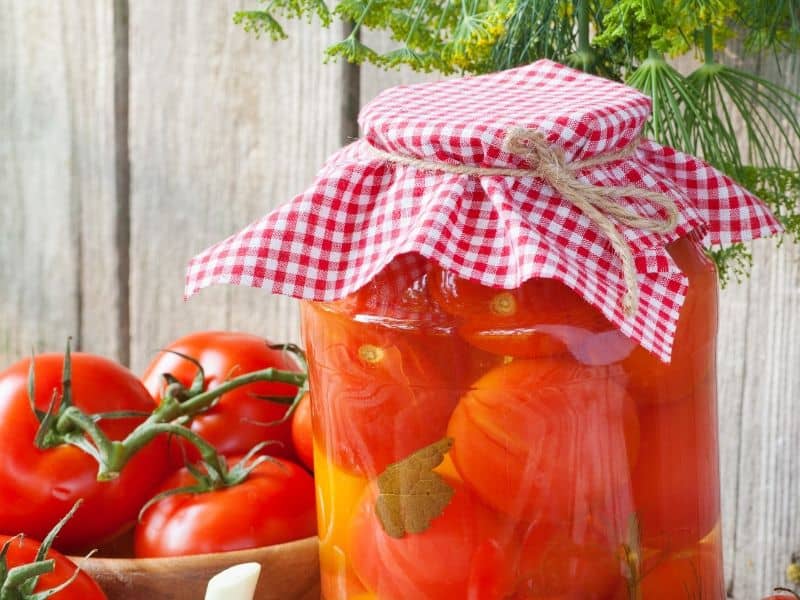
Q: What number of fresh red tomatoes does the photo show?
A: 5